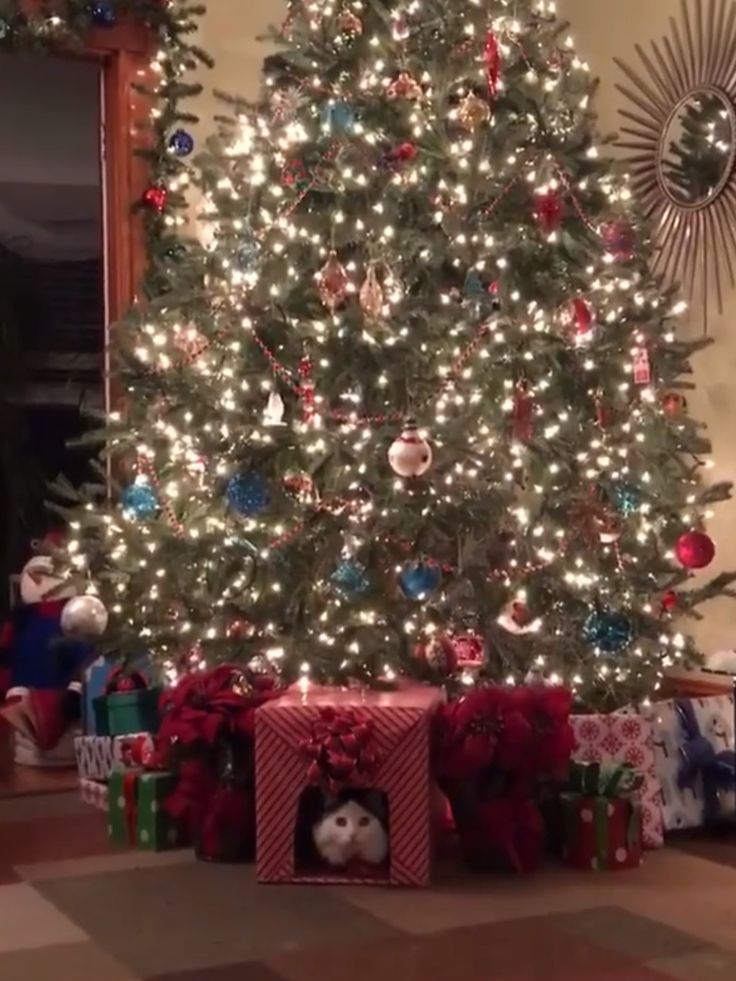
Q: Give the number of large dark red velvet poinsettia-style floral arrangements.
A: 2